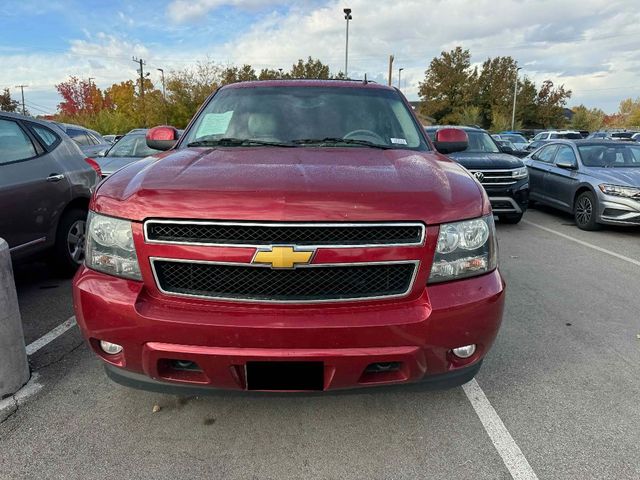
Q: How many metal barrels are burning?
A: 0